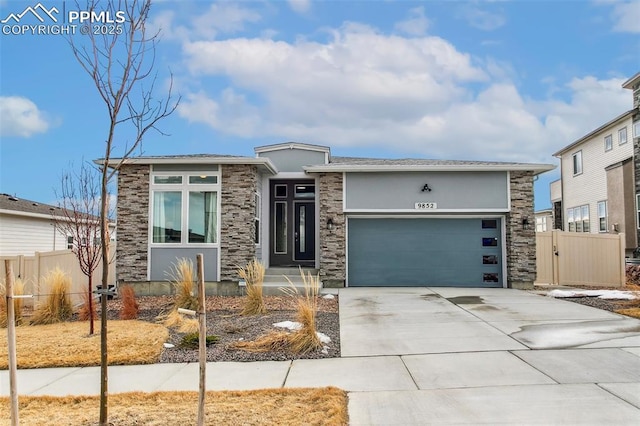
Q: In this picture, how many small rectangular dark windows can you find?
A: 4